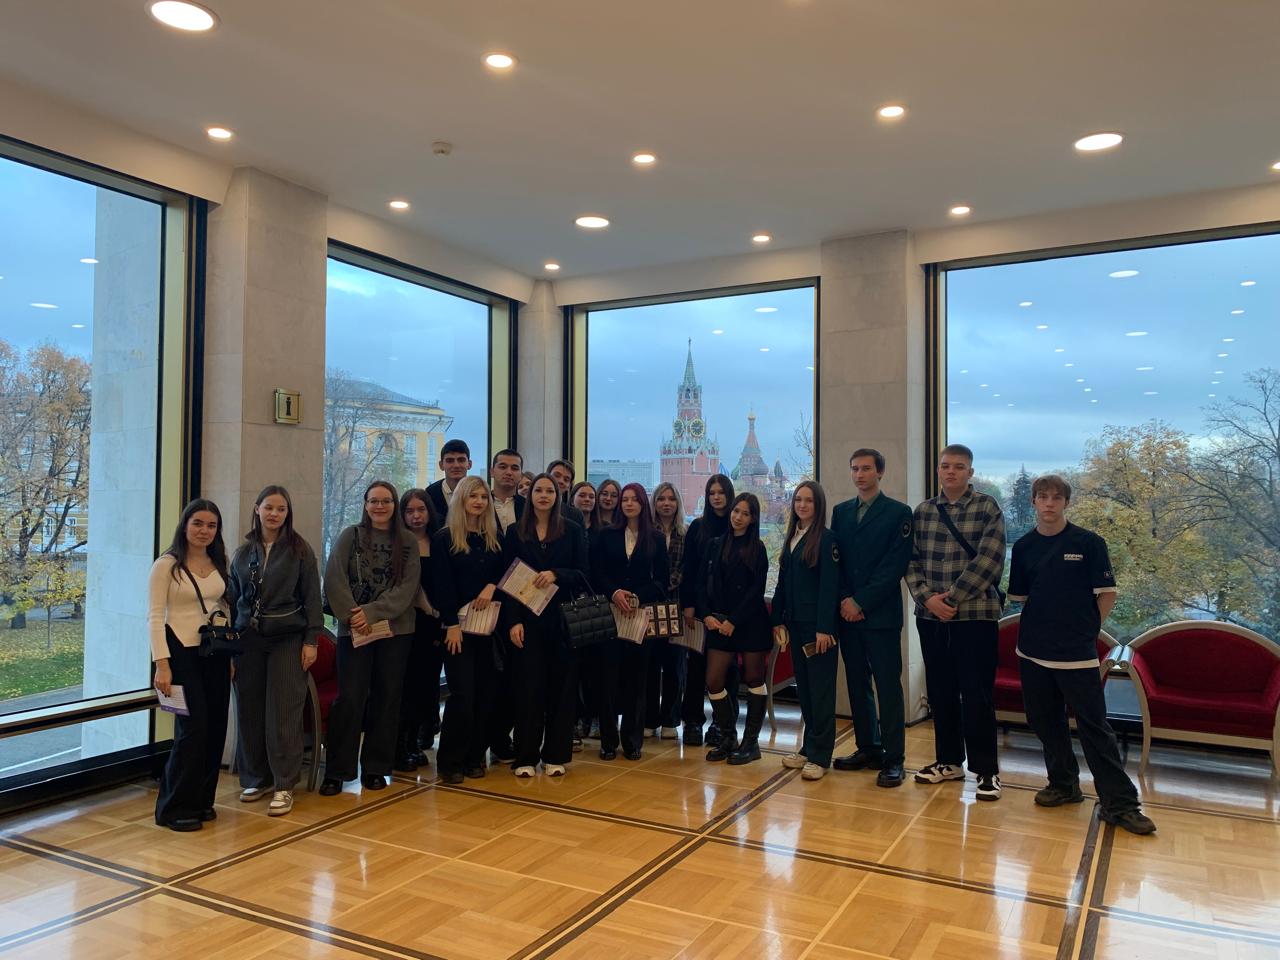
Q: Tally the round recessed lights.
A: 12